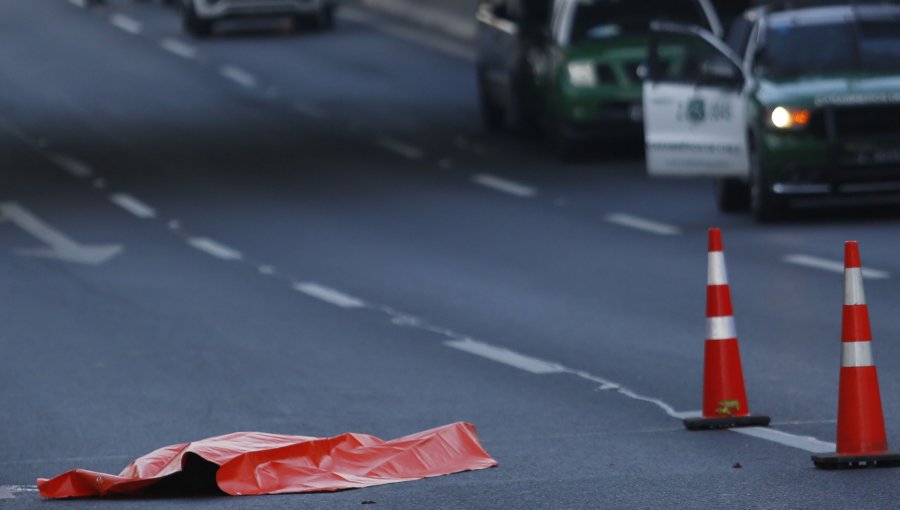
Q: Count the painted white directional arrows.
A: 1